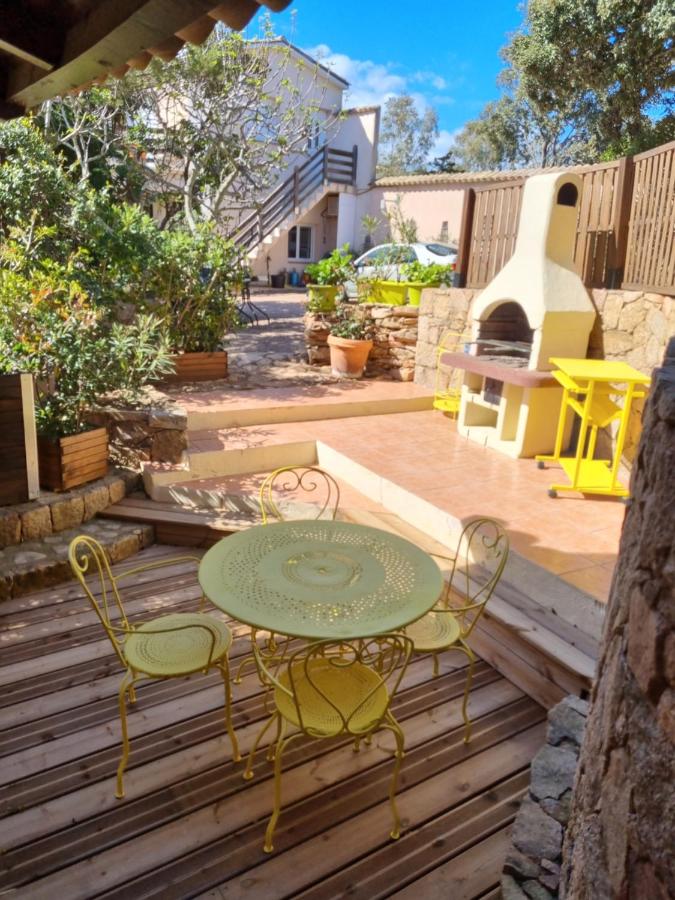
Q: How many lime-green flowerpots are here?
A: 3